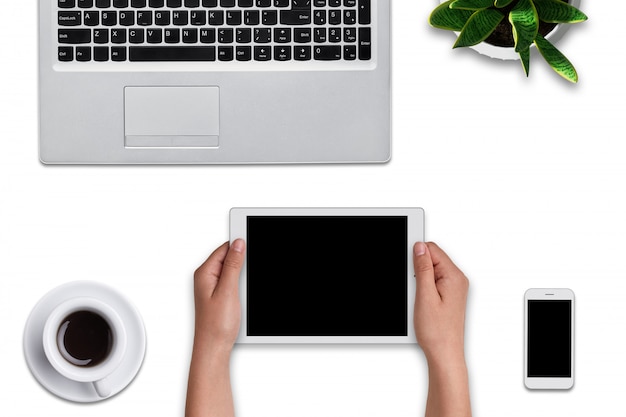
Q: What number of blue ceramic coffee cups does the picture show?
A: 0